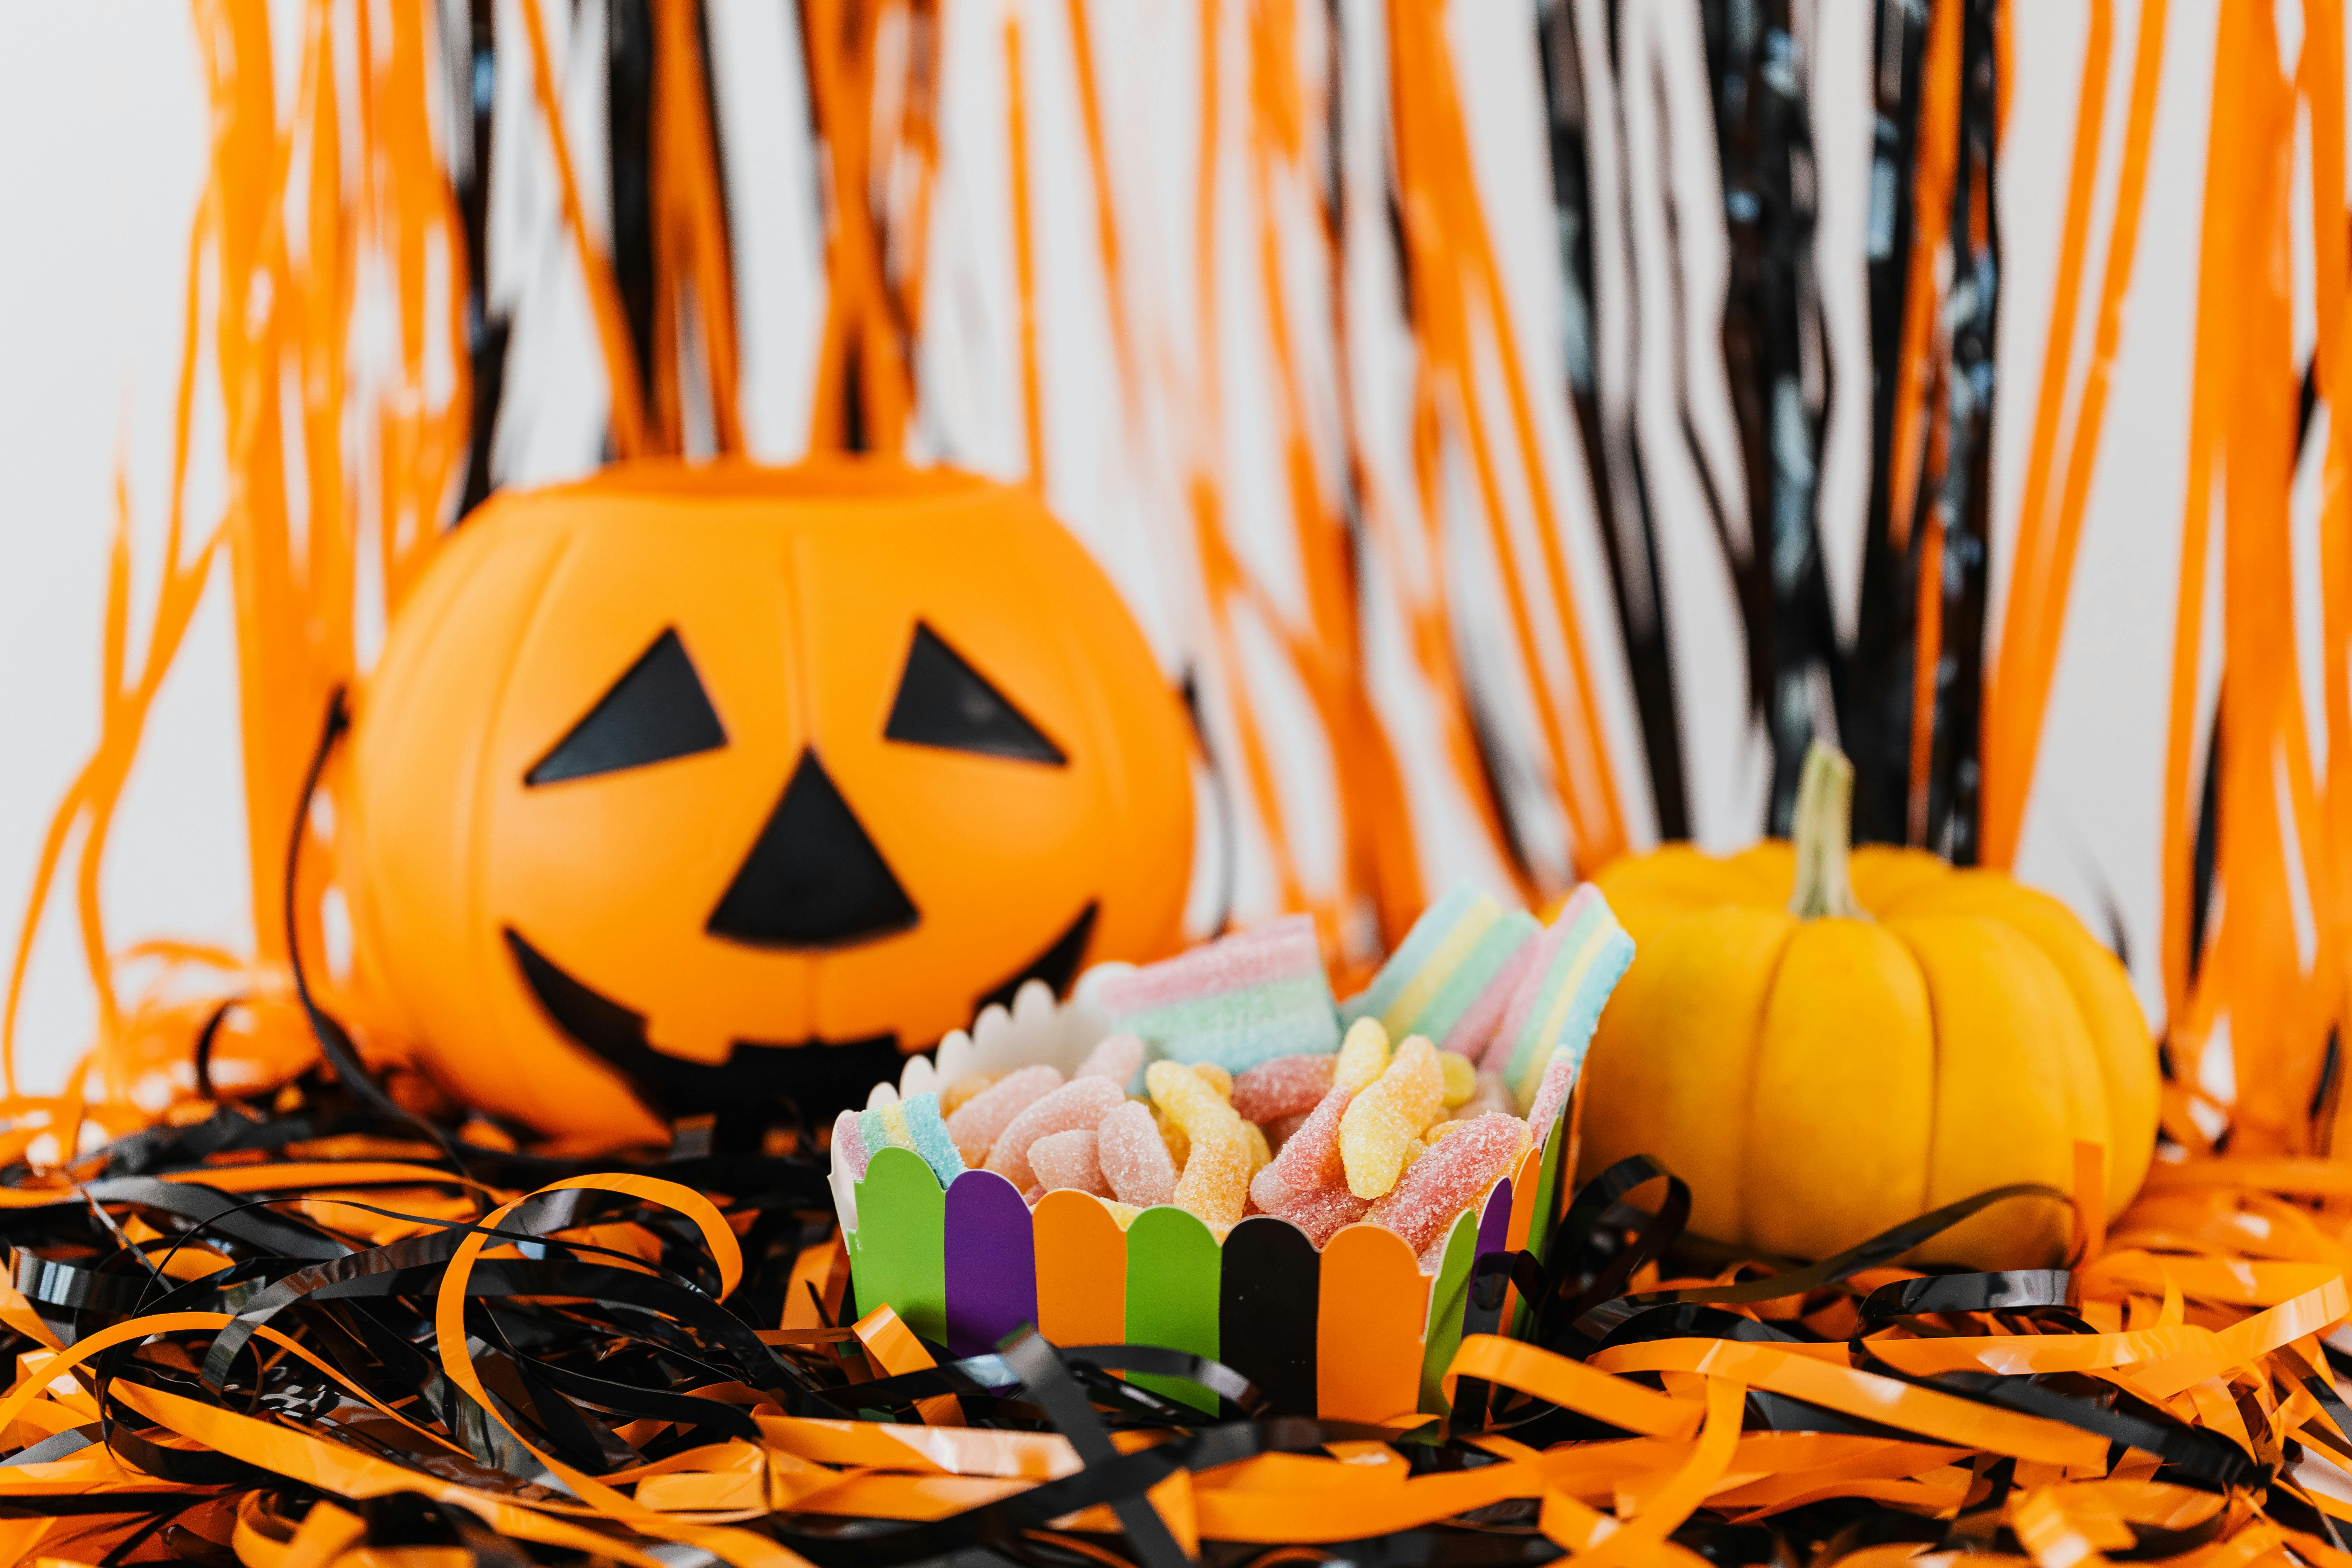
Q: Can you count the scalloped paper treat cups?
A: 1